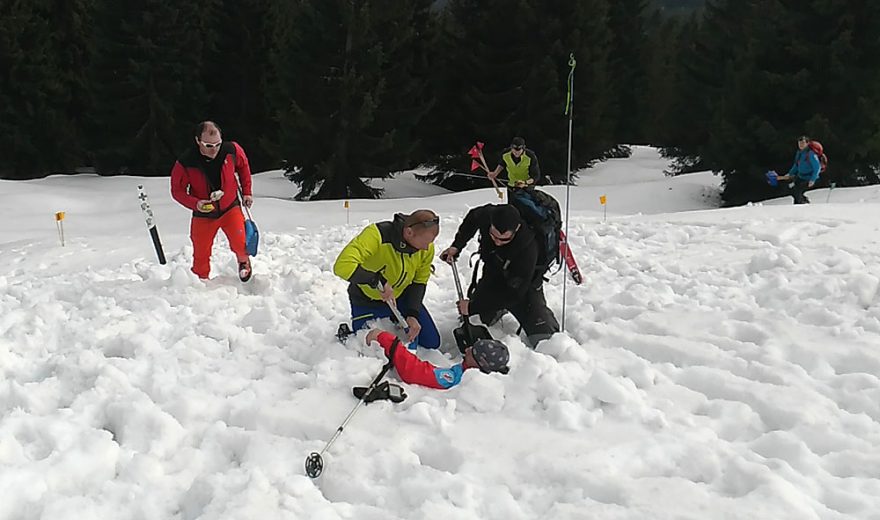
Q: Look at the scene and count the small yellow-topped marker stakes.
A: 3